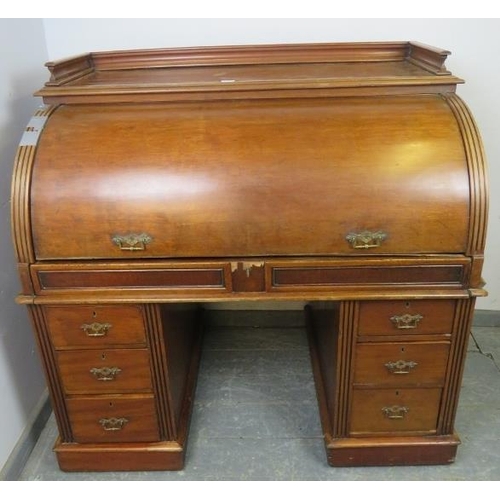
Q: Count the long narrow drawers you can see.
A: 2